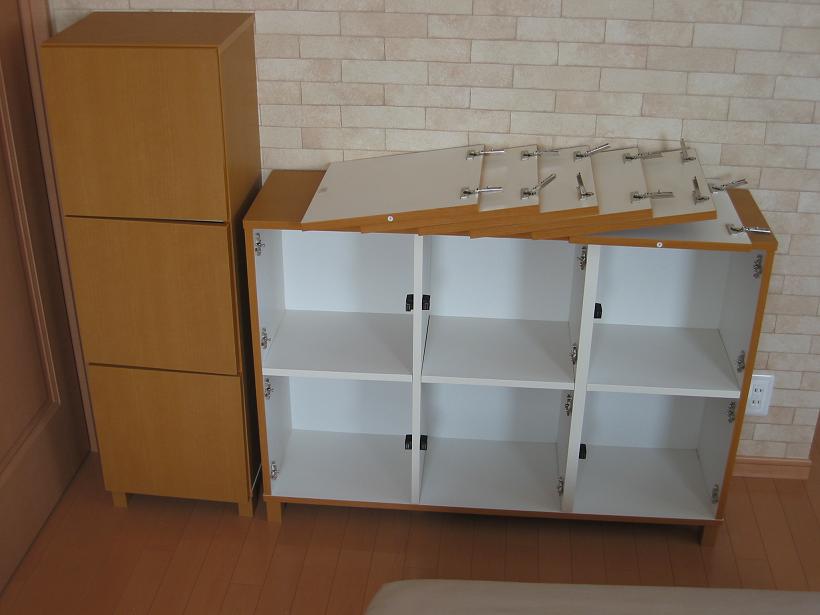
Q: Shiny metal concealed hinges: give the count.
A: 12